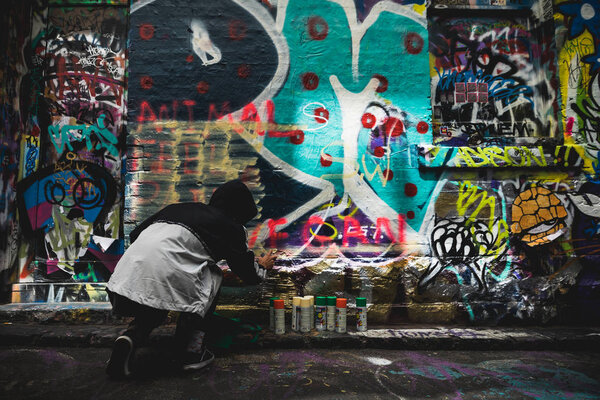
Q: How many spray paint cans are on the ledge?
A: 9